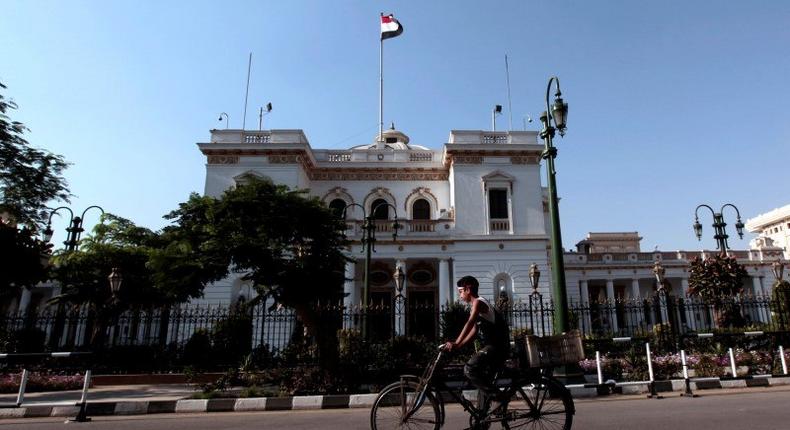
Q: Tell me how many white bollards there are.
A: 7